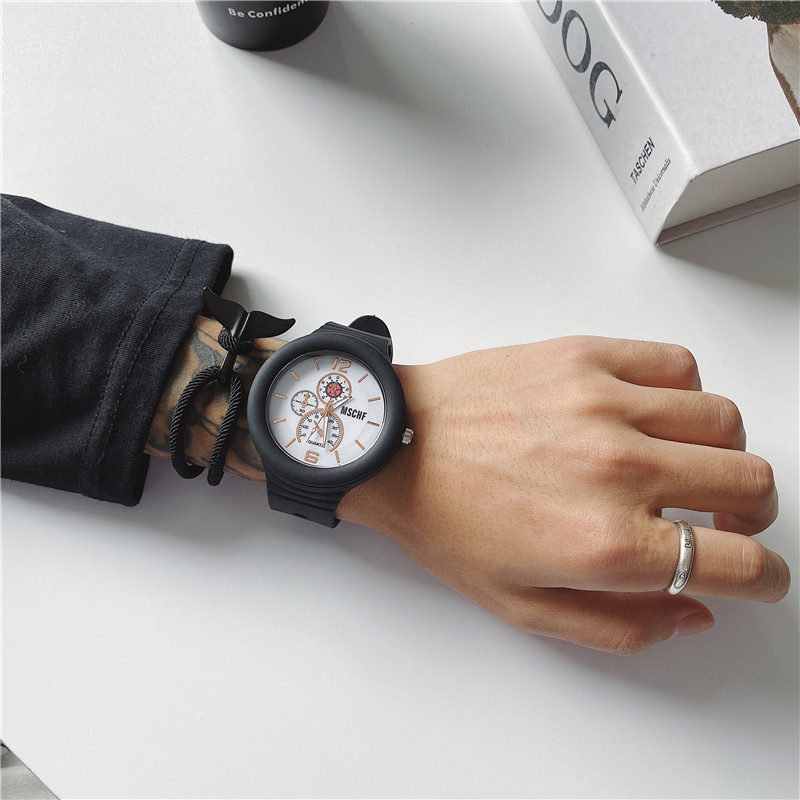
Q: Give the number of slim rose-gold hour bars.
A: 10